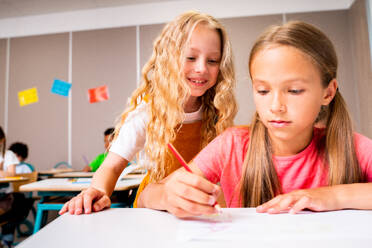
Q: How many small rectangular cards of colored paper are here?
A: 3